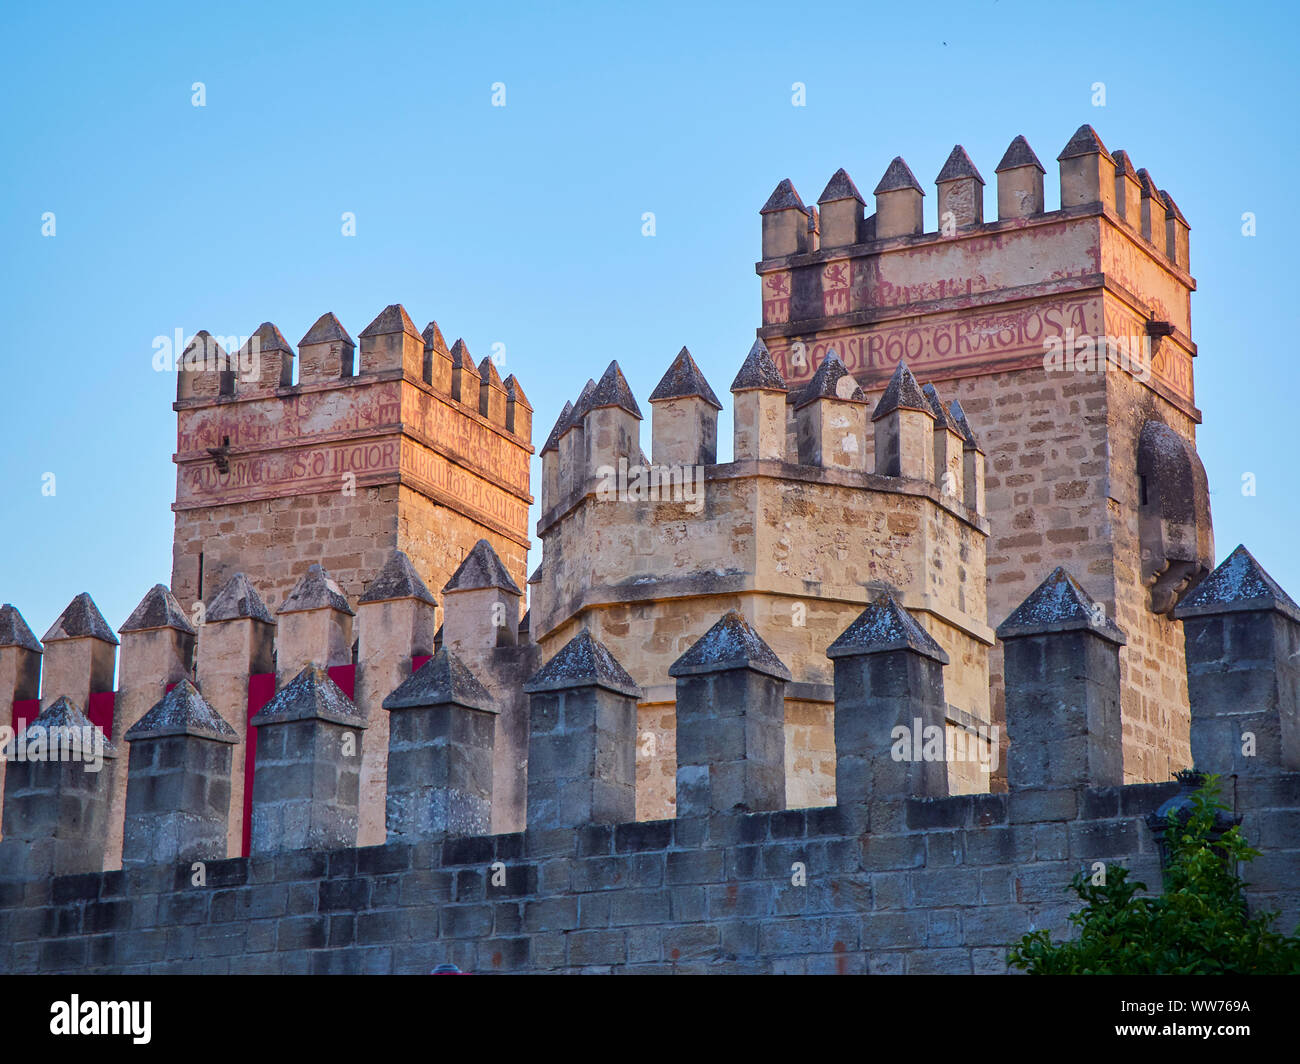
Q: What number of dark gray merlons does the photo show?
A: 9